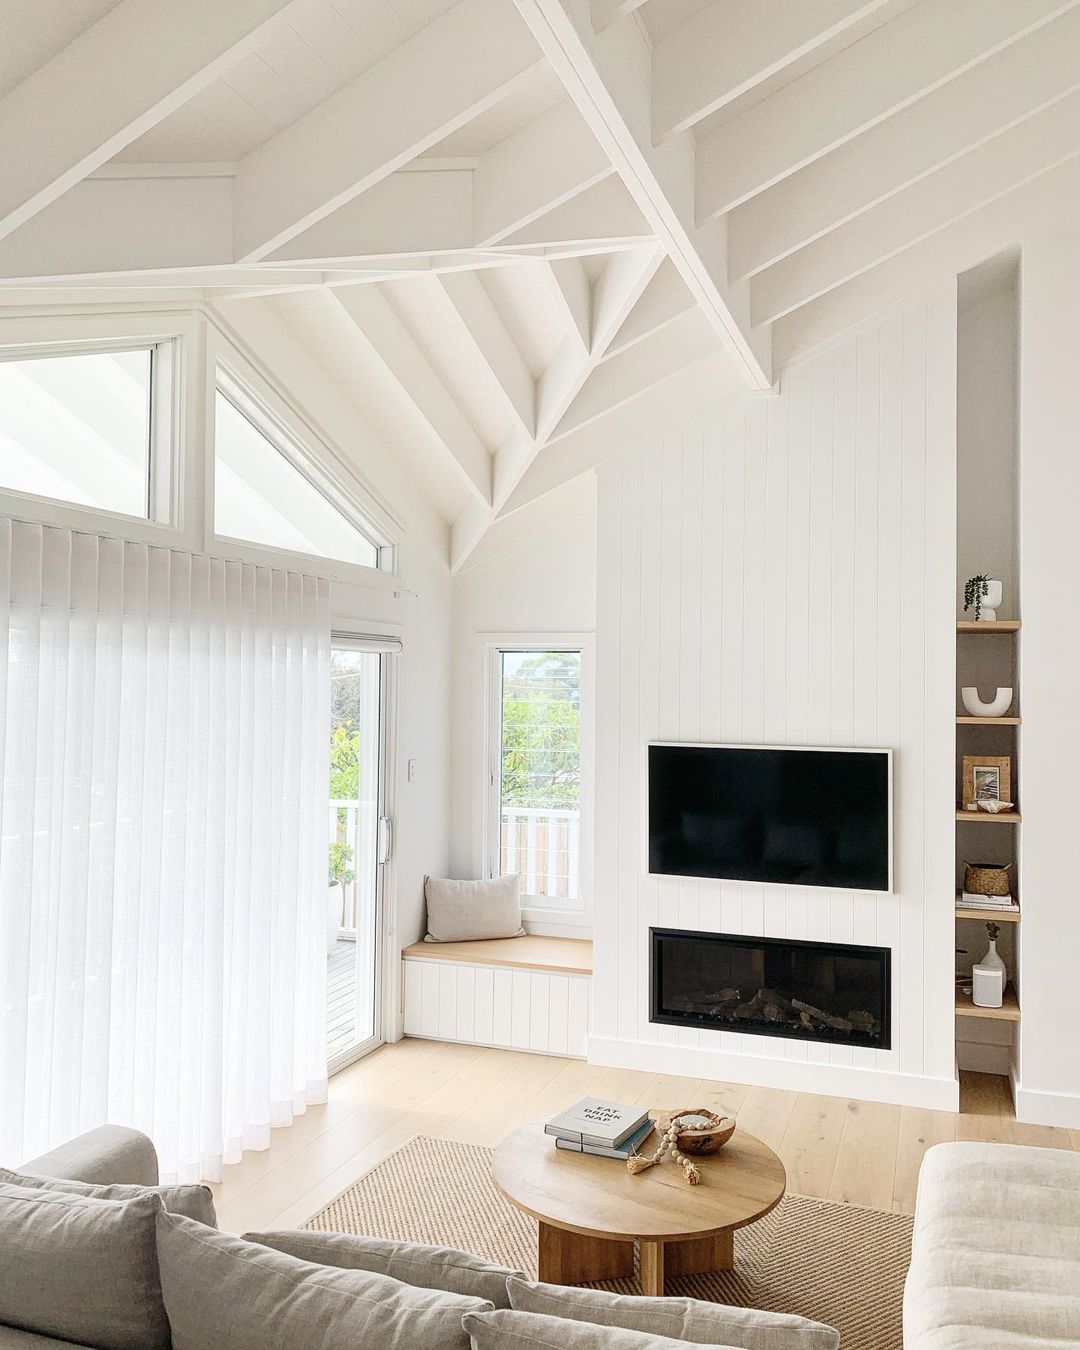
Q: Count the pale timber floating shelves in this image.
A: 5